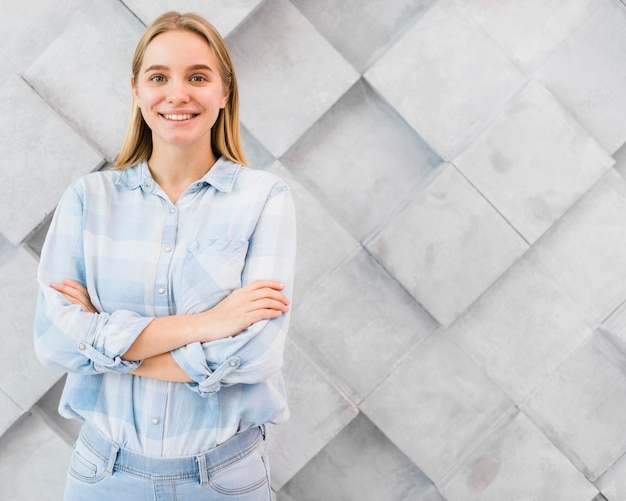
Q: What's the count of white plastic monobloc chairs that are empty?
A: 0